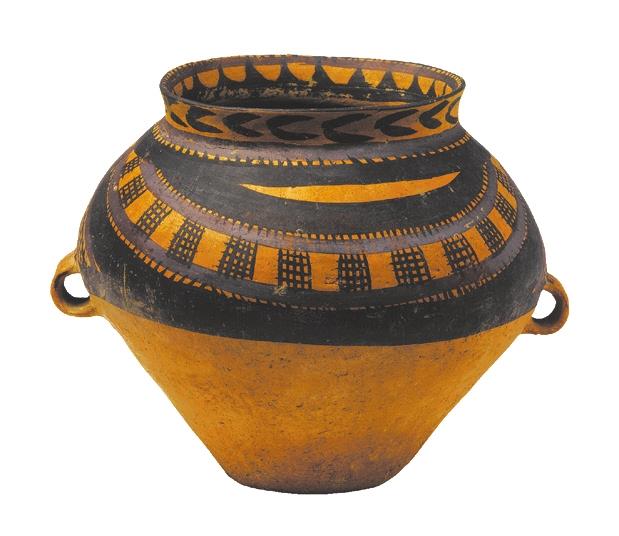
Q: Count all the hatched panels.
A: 12